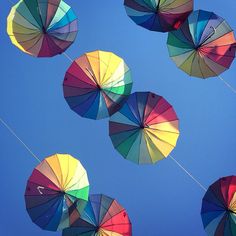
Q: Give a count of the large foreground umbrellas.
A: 8